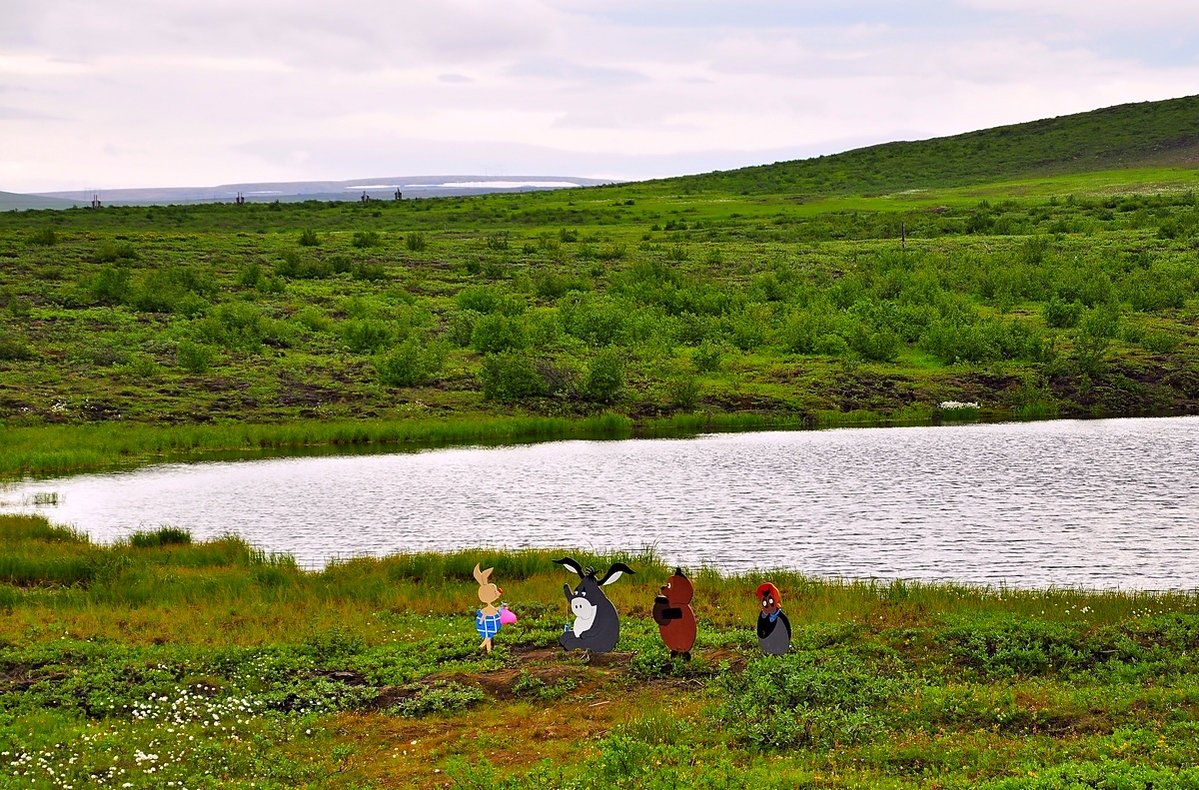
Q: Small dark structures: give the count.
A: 4